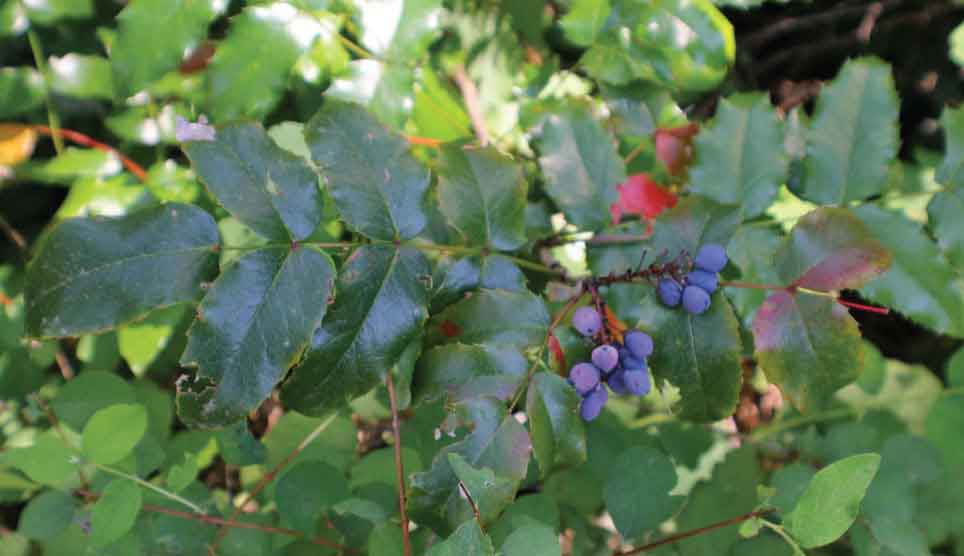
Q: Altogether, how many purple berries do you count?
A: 13